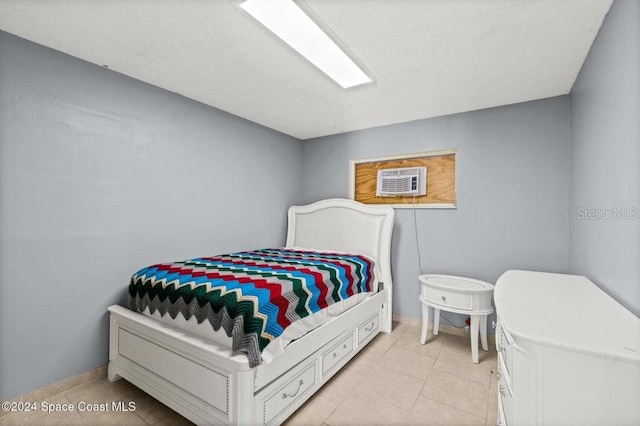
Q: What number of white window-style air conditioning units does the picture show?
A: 1